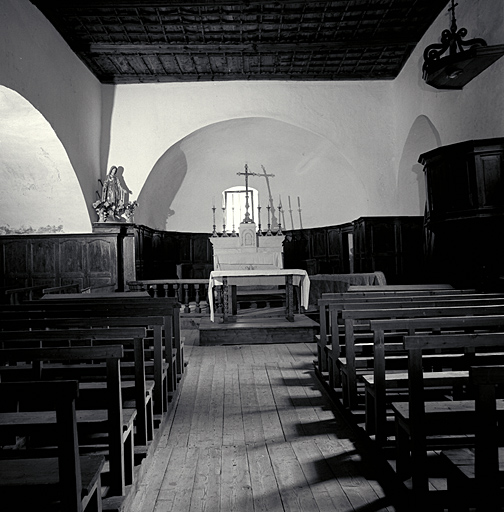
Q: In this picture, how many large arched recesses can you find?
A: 3